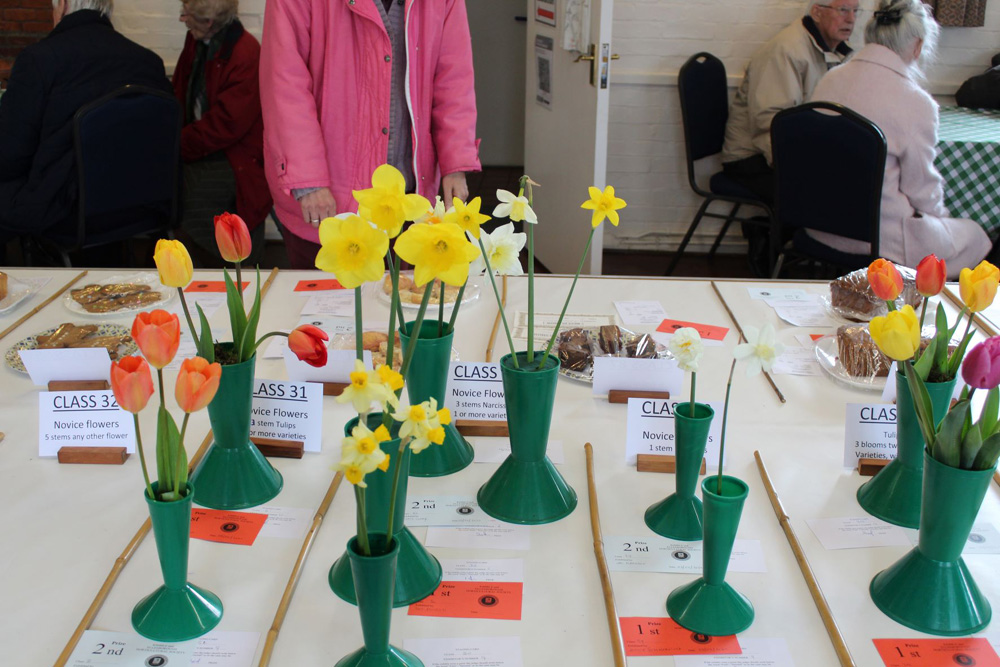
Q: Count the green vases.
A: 10